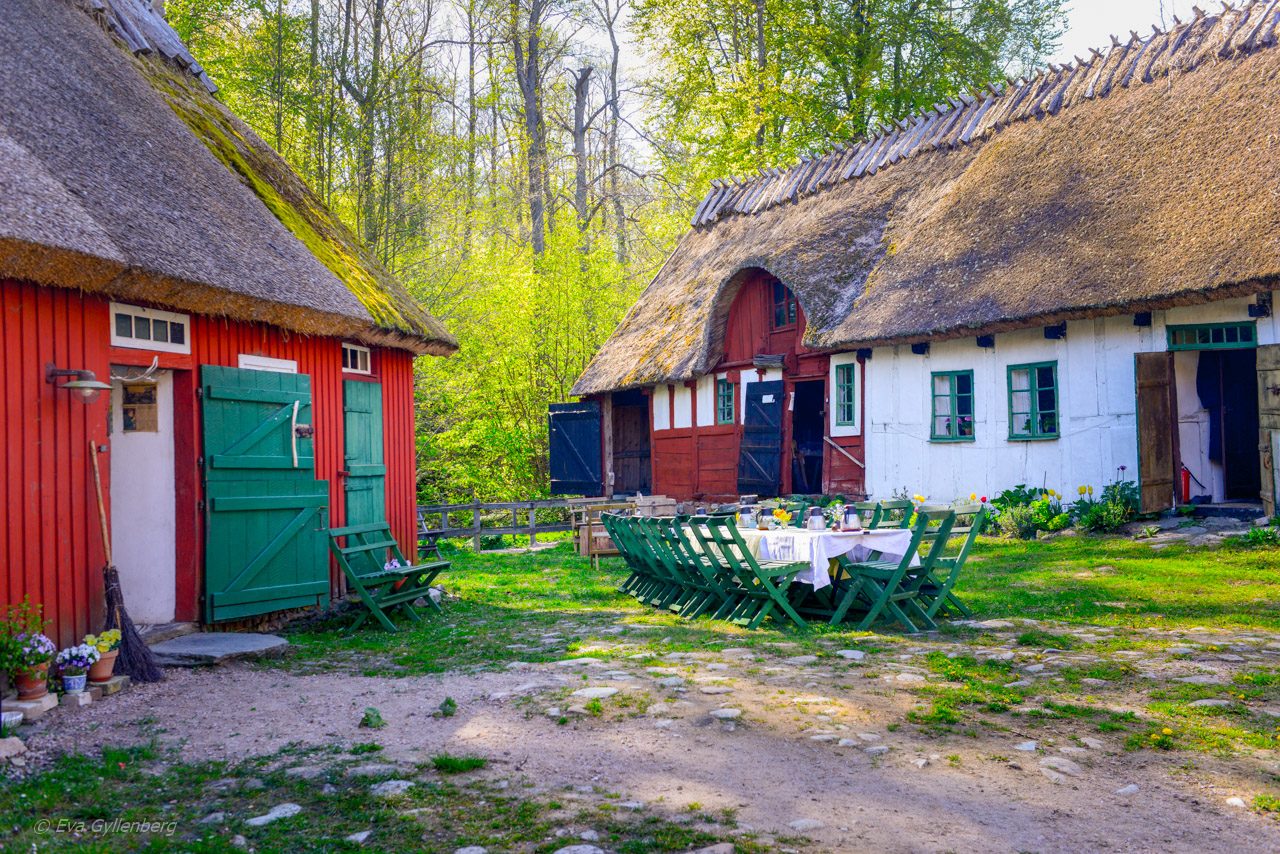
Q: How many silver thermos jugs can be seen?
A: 5